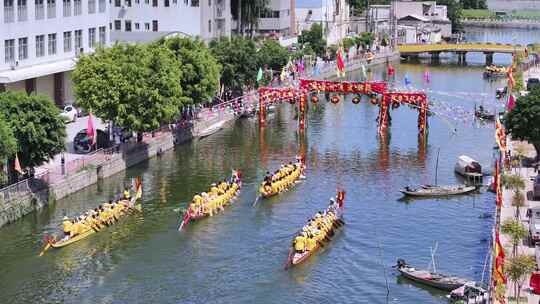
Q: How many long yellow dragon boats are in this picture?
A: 4